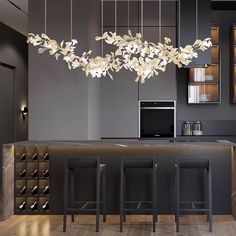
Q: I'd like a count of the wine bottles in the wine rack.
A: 12